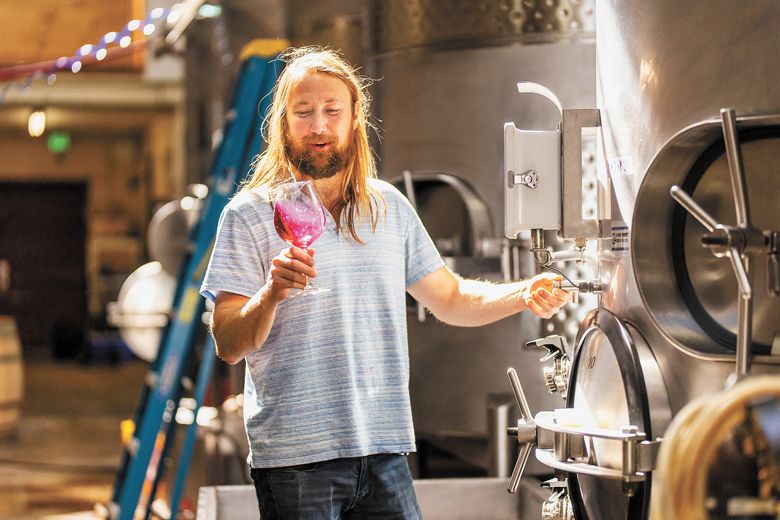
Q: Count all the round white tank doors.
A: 2